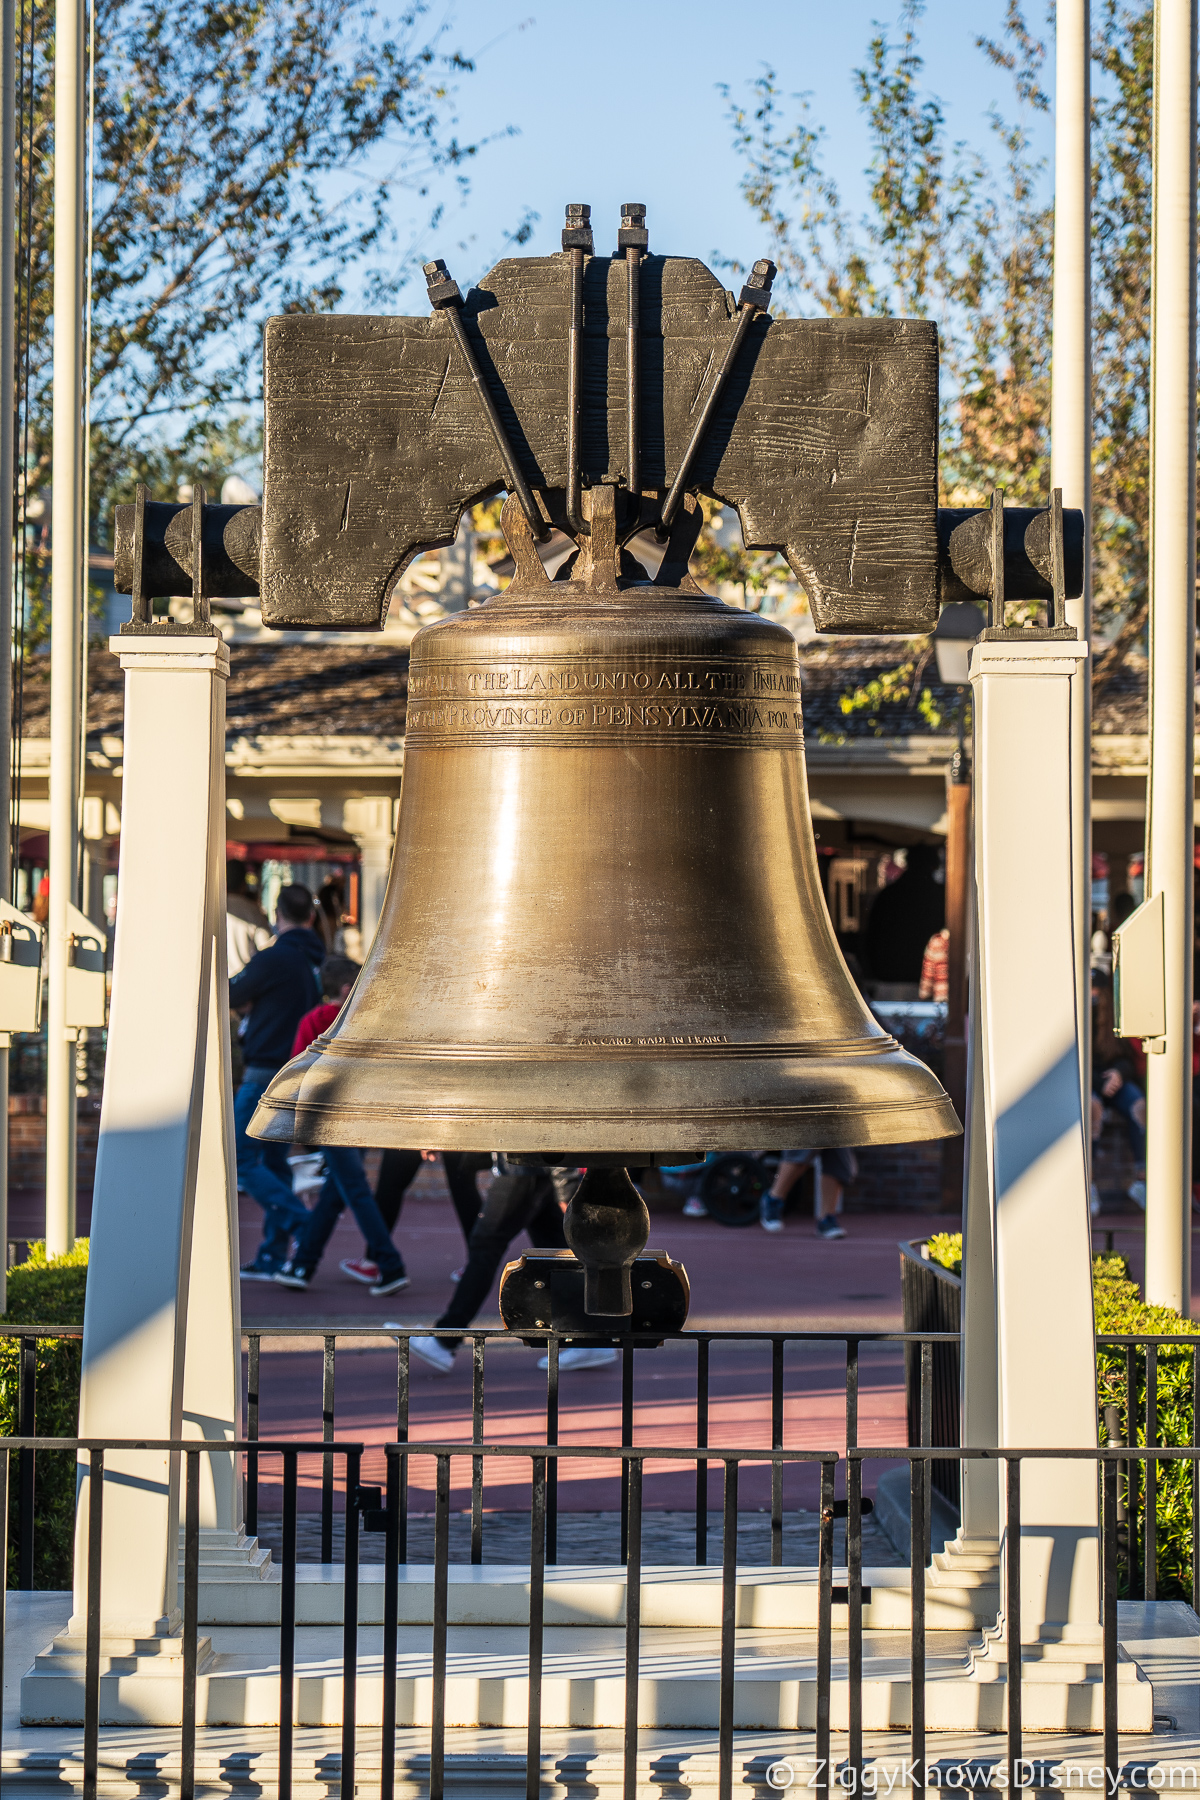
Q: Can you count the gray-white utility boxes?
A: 3